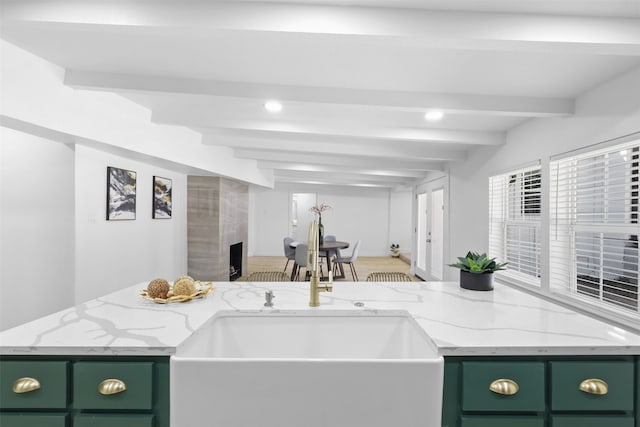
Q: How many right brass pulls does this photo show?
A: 2